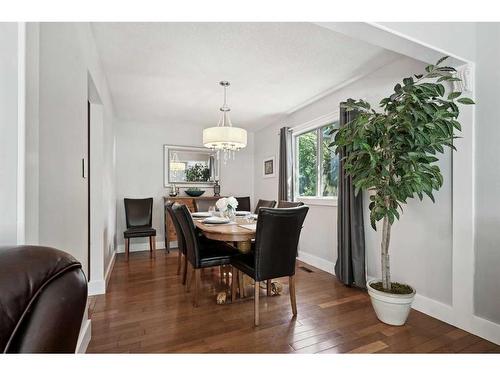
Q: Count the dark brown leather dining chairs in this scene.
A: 7